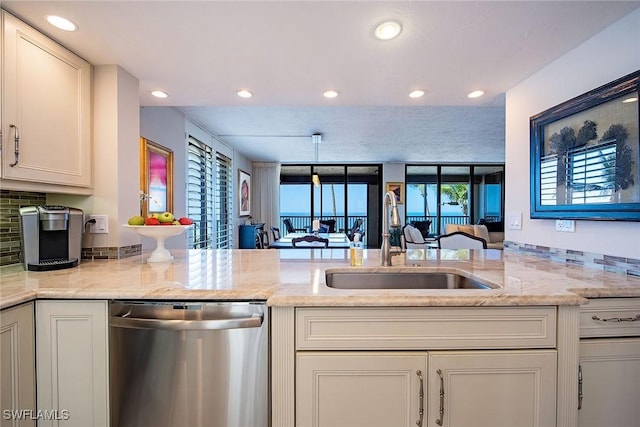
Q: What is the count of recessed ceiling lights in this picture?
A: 7